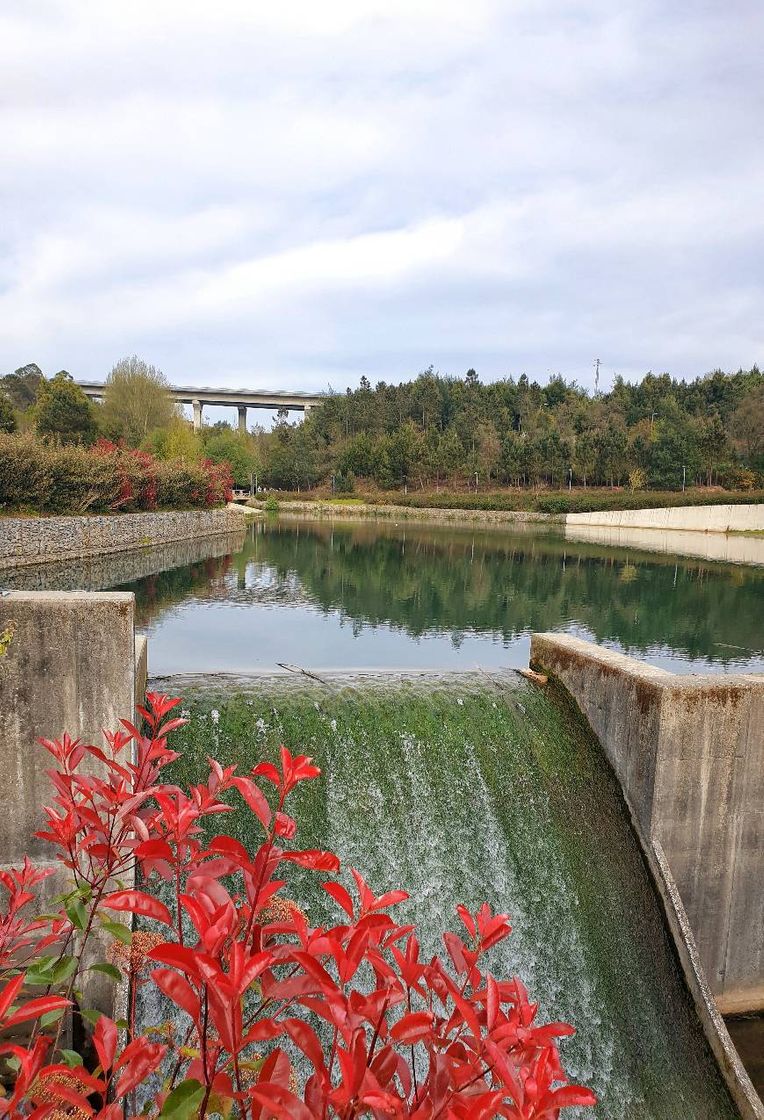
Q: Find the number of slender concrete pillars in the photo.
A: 3